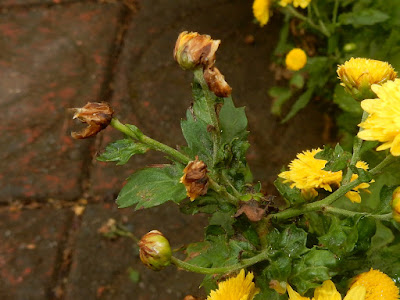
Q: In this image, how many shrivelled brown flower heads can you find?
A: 4